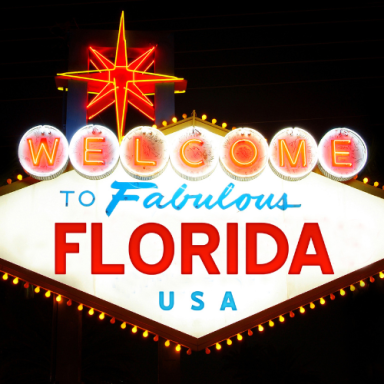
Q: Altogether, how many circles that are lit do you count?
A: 7